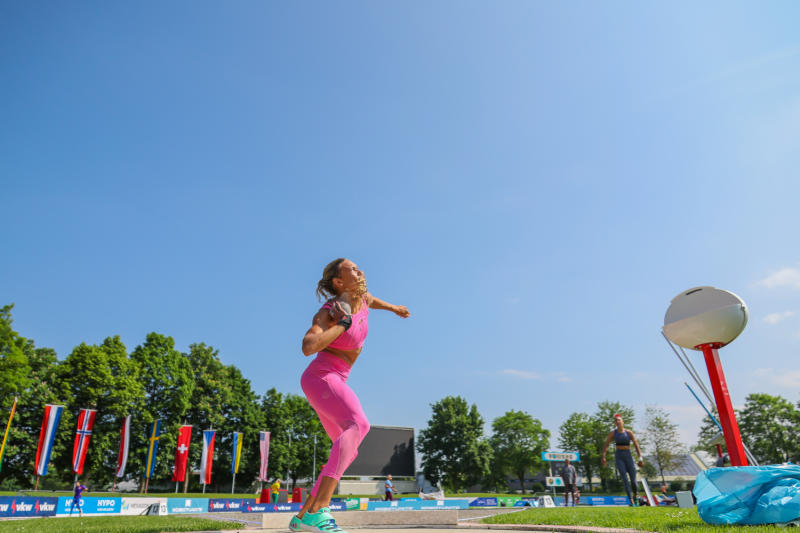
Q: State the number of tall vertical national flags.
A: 9